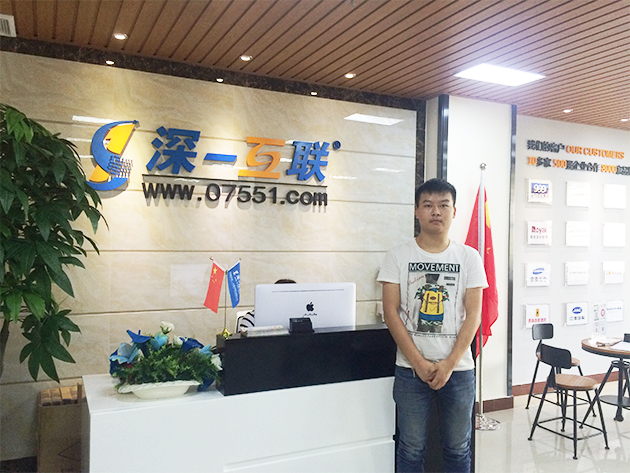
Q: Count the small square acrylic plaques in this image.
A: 12